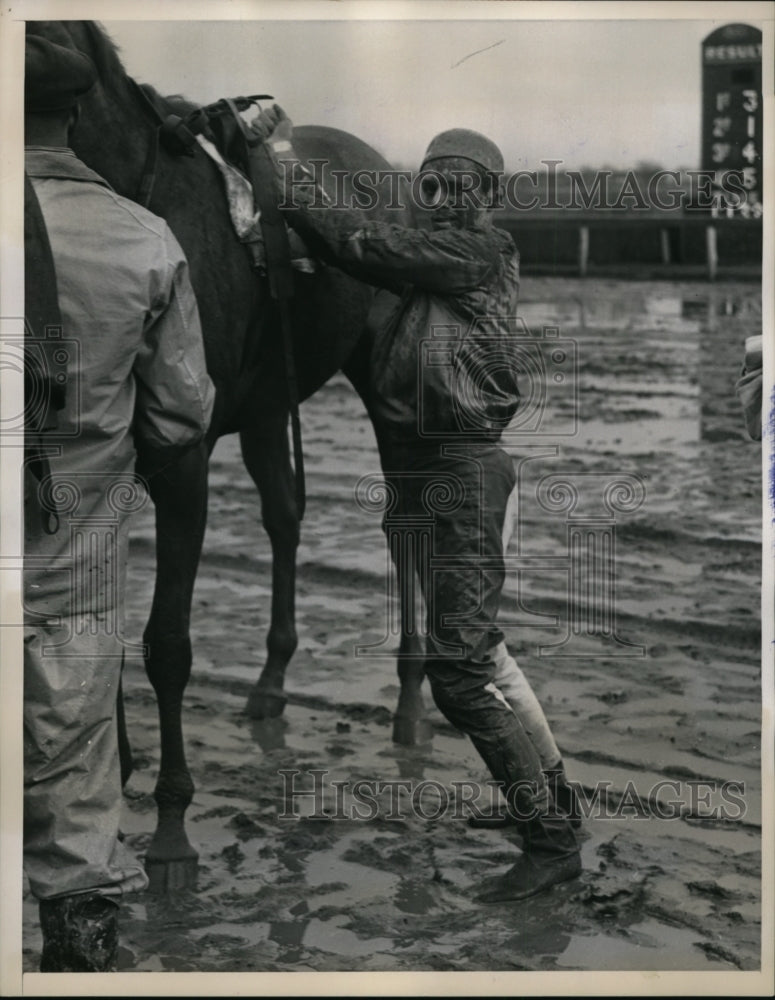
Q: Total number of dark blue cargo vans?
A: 0